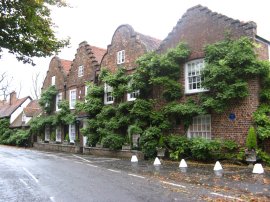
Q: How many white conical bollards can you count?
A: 5